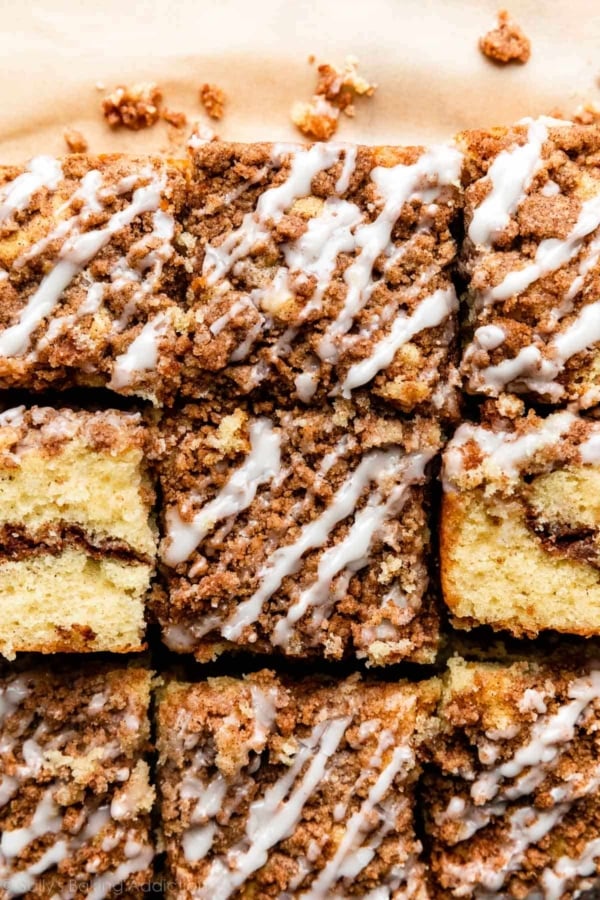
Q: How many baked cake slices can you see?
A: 9